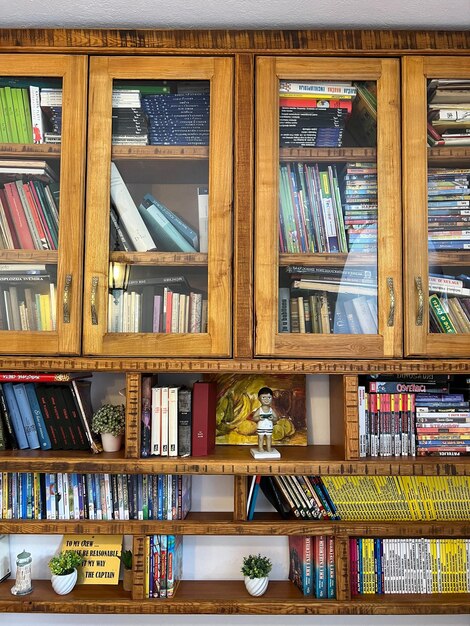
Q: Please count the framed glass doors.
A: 4